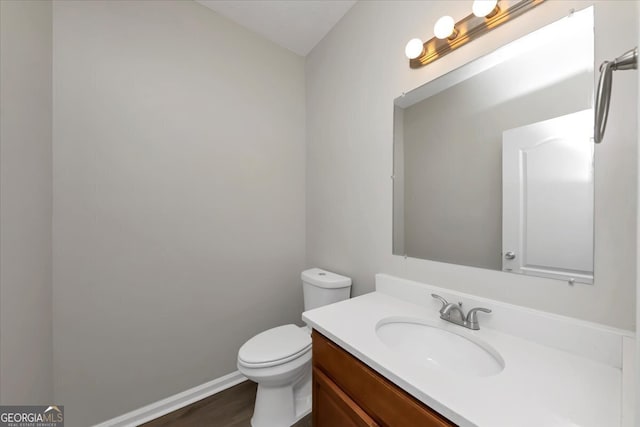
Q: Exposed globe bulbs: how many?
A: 3